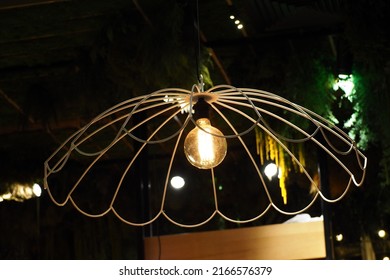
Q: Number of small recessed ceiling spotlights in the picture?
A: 3